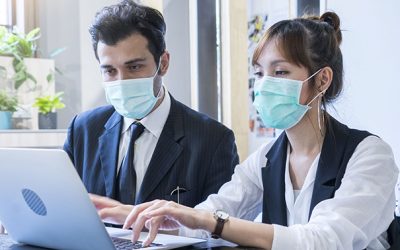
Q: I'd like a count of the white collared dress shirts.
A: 1